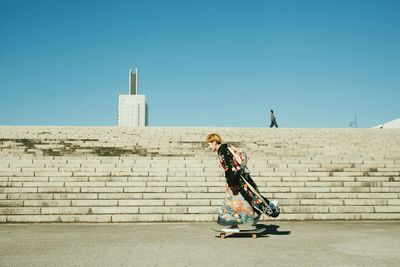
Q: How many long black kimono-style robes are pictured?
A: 1